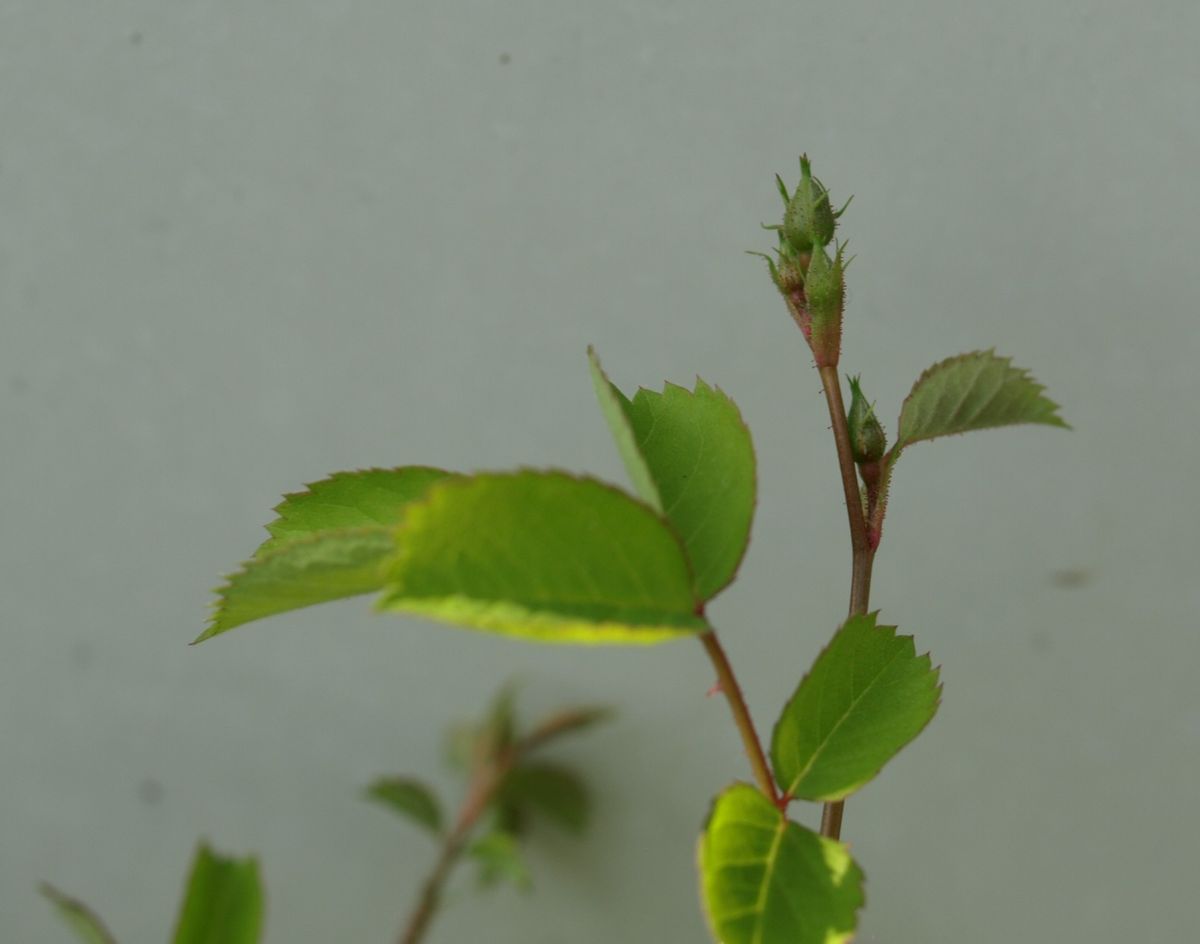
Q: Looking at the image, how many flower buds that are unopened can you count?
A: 4